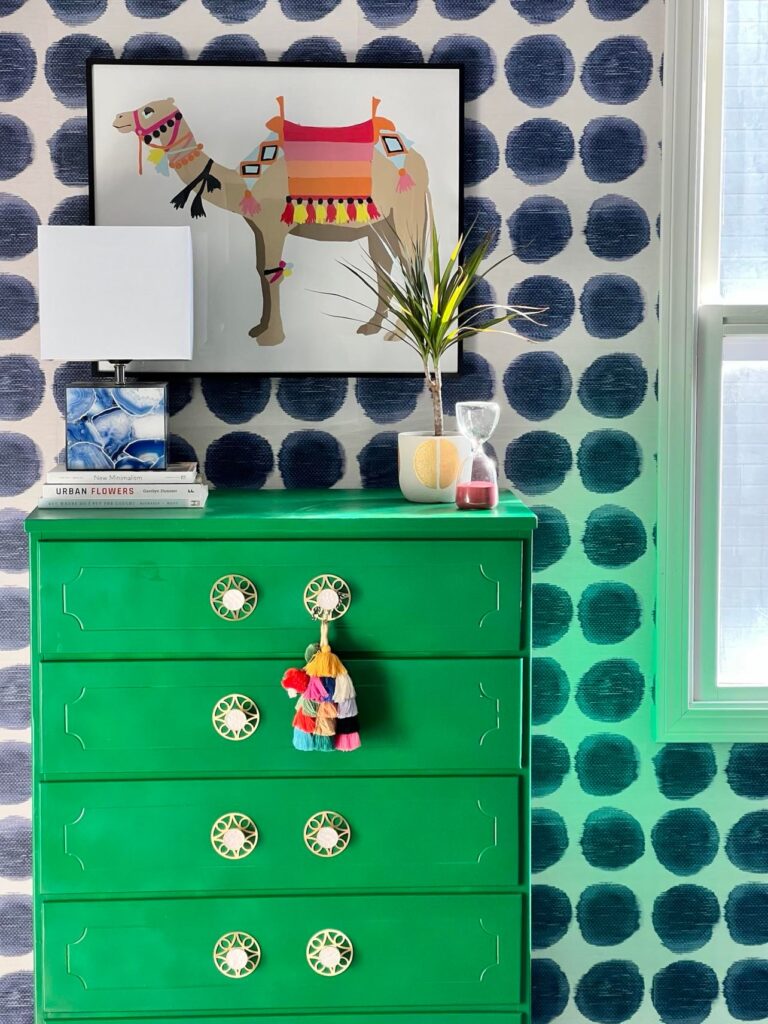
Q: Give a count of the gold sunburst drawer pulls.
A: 7